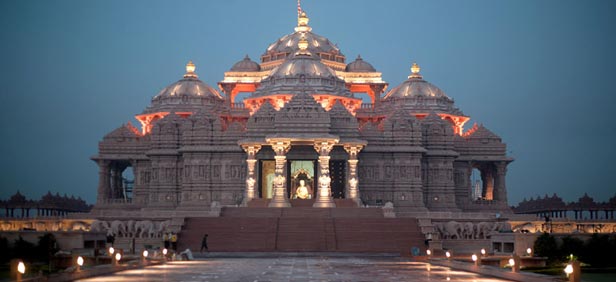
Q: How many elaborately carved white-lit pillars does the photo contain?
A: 4